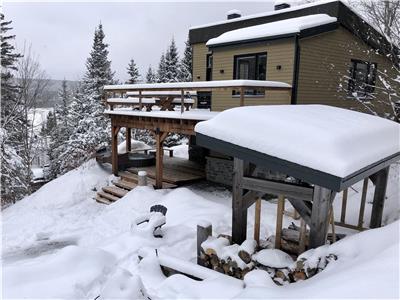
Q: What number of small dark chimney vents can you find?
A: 2